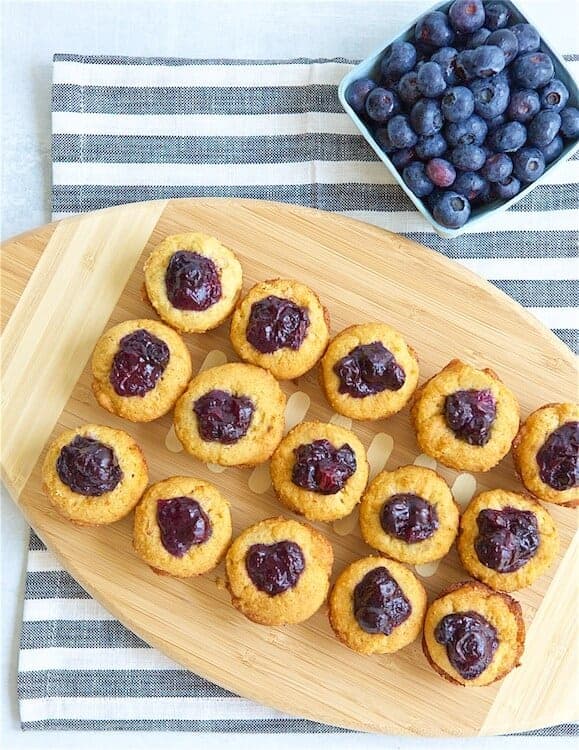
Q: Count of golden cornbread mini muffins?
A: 15